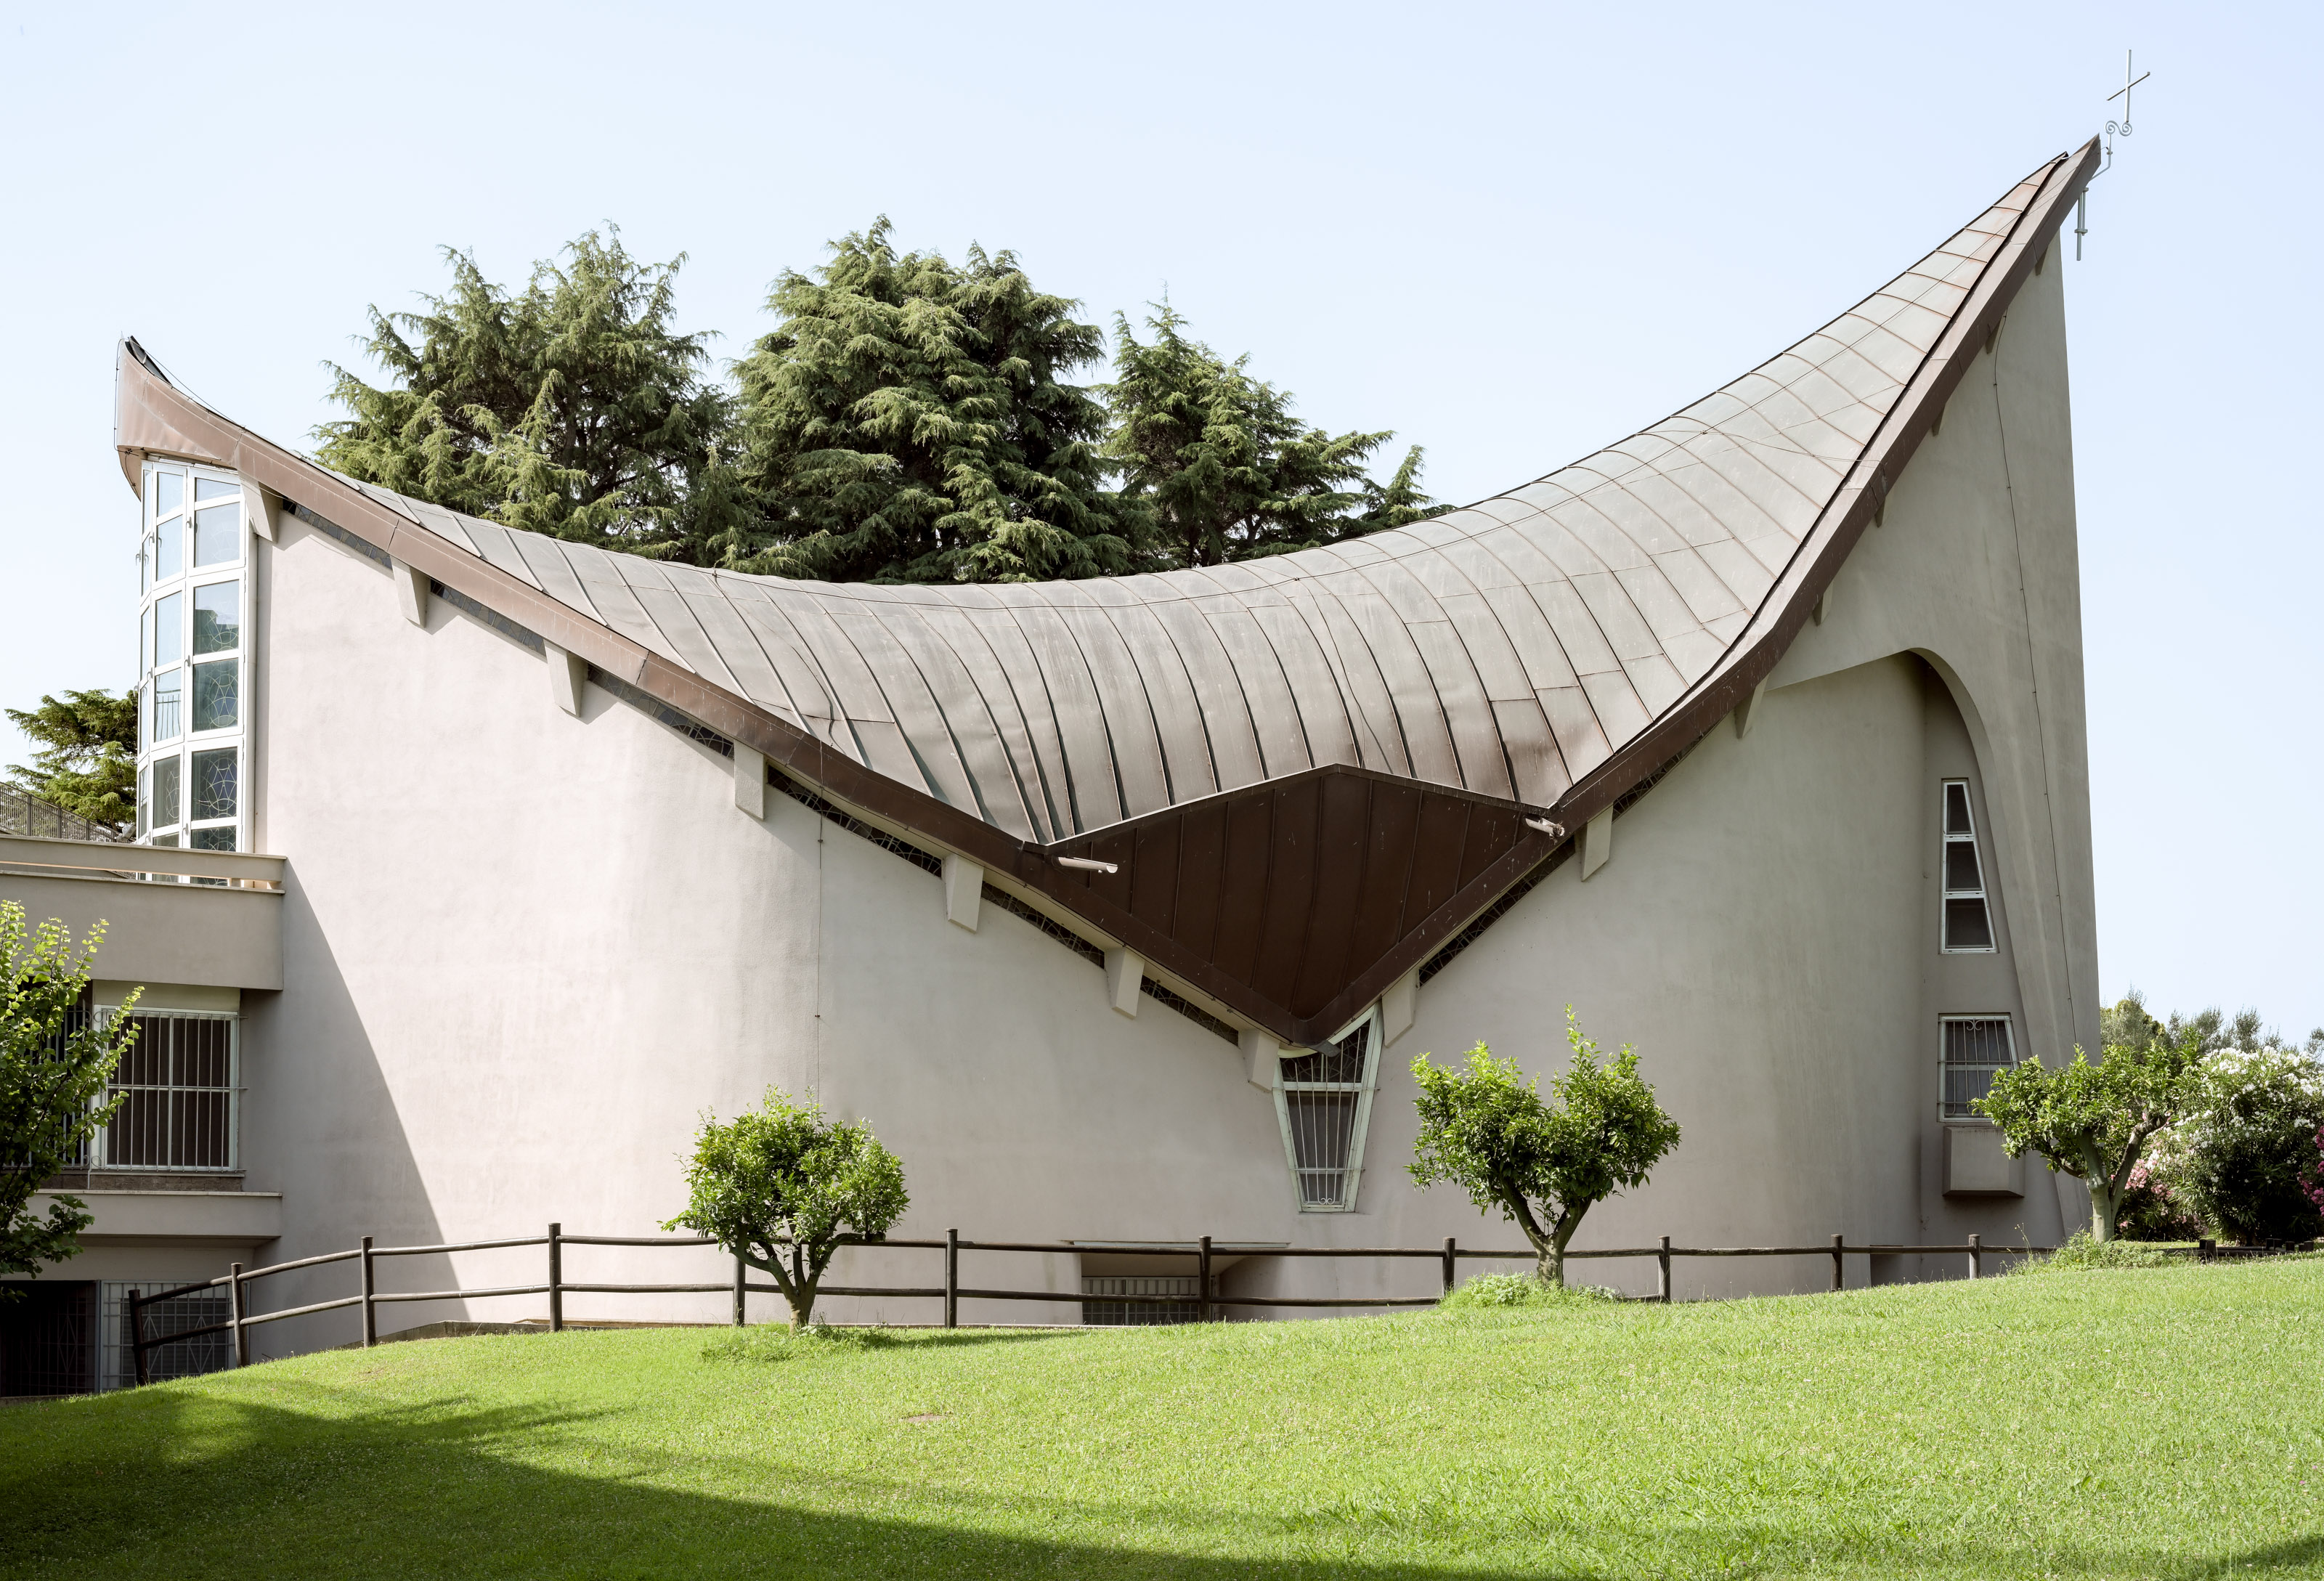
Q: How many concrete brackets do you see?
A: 15